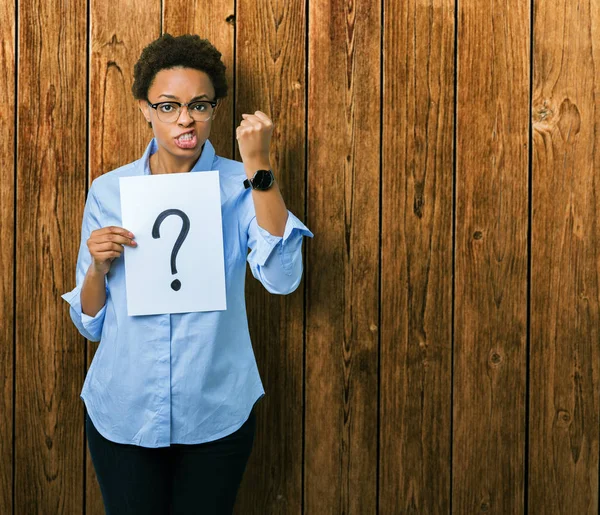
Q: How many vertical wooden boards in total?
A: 9